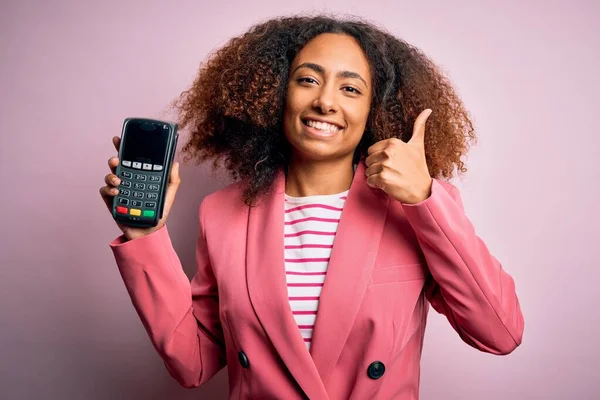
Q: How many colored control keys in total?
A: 3